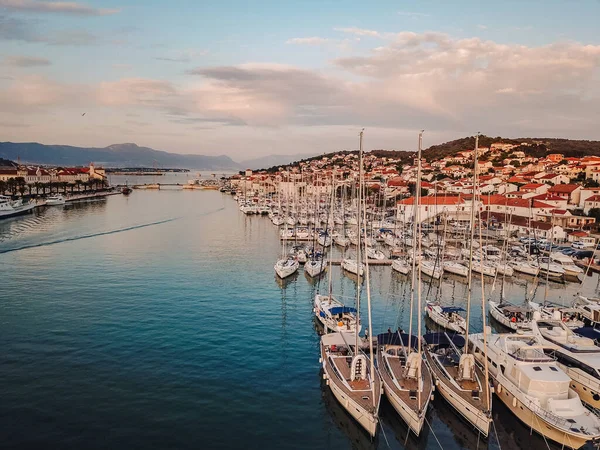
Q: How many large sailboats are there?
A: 3